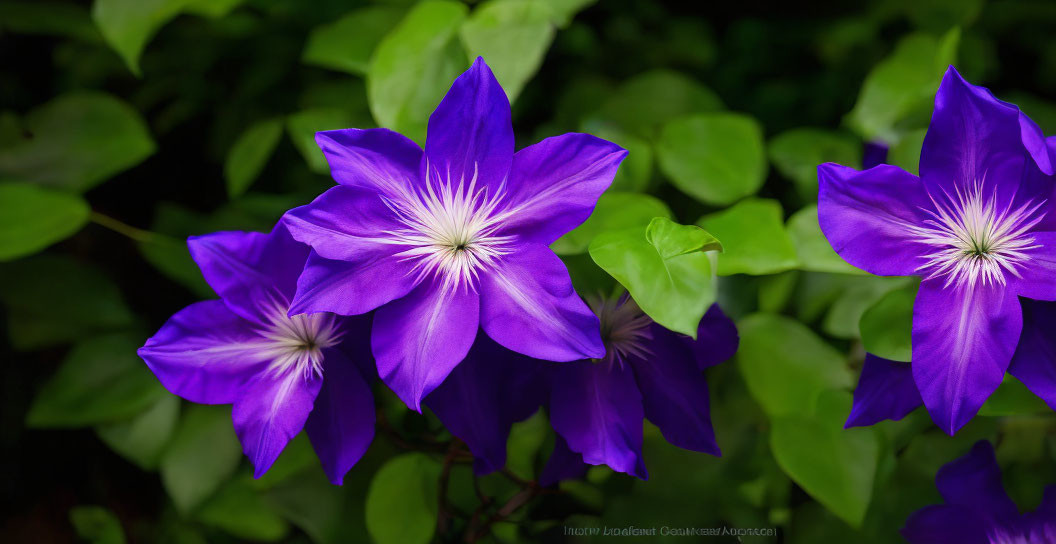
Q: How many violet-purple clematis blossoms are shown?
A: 5